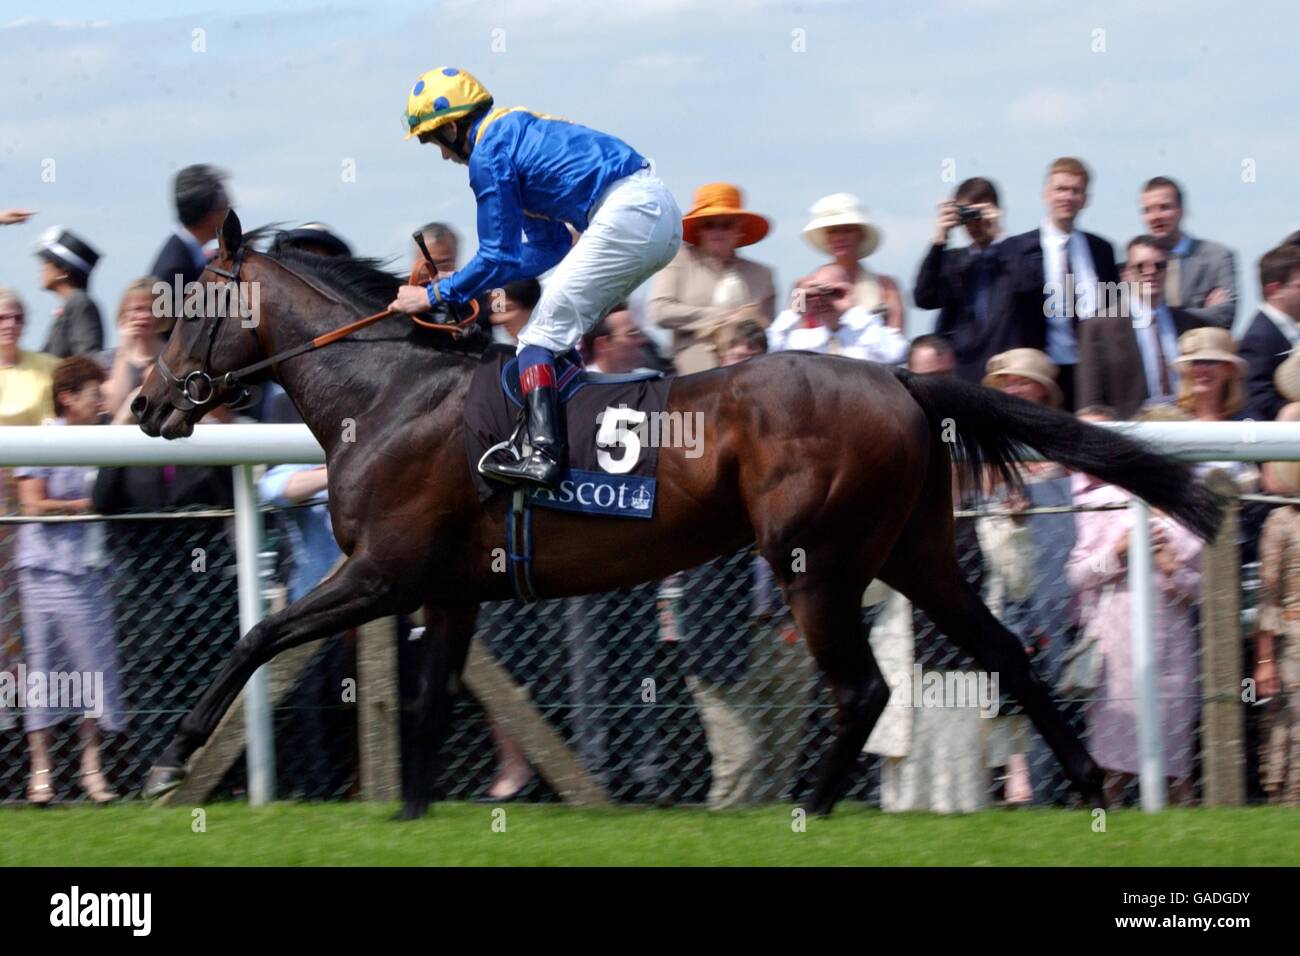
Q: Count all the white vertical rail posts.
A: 2